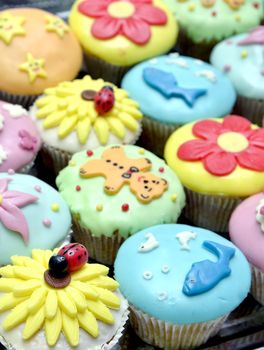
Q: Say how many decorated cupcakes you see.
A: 13